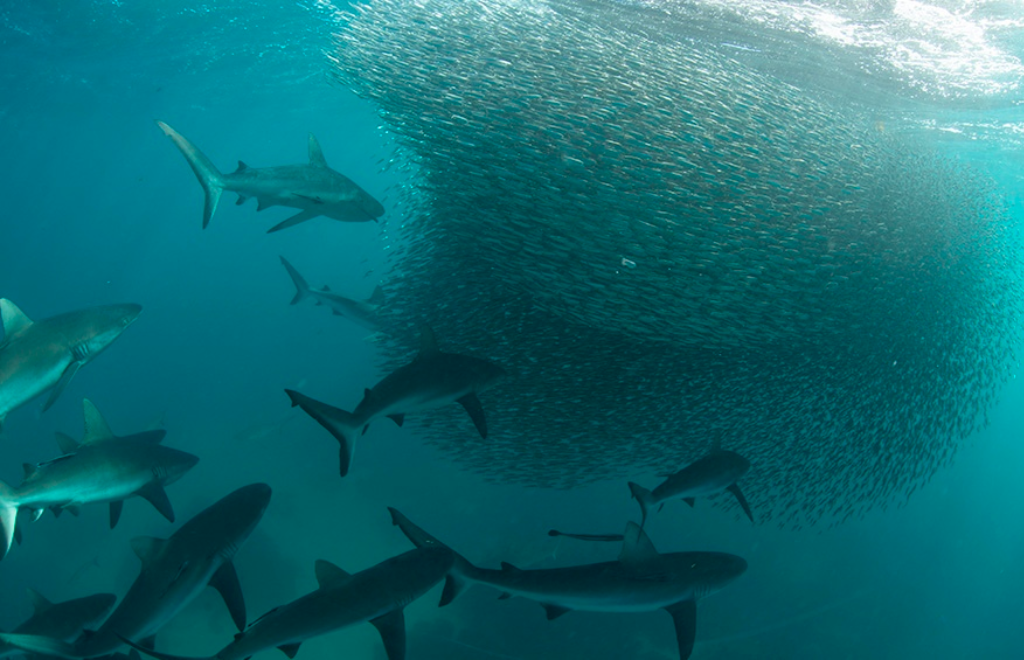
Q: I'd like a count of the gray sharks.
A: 11